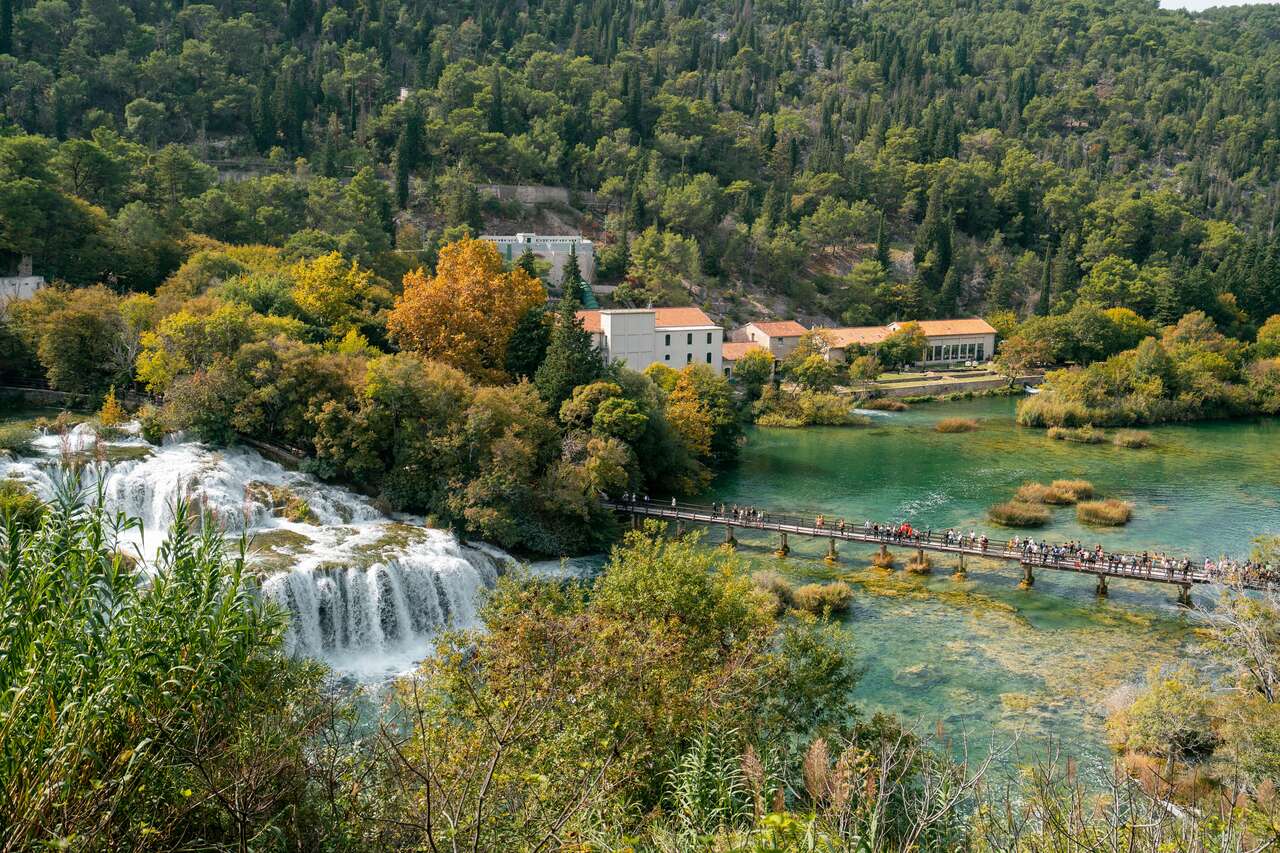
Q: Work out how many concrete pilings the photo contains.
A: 11